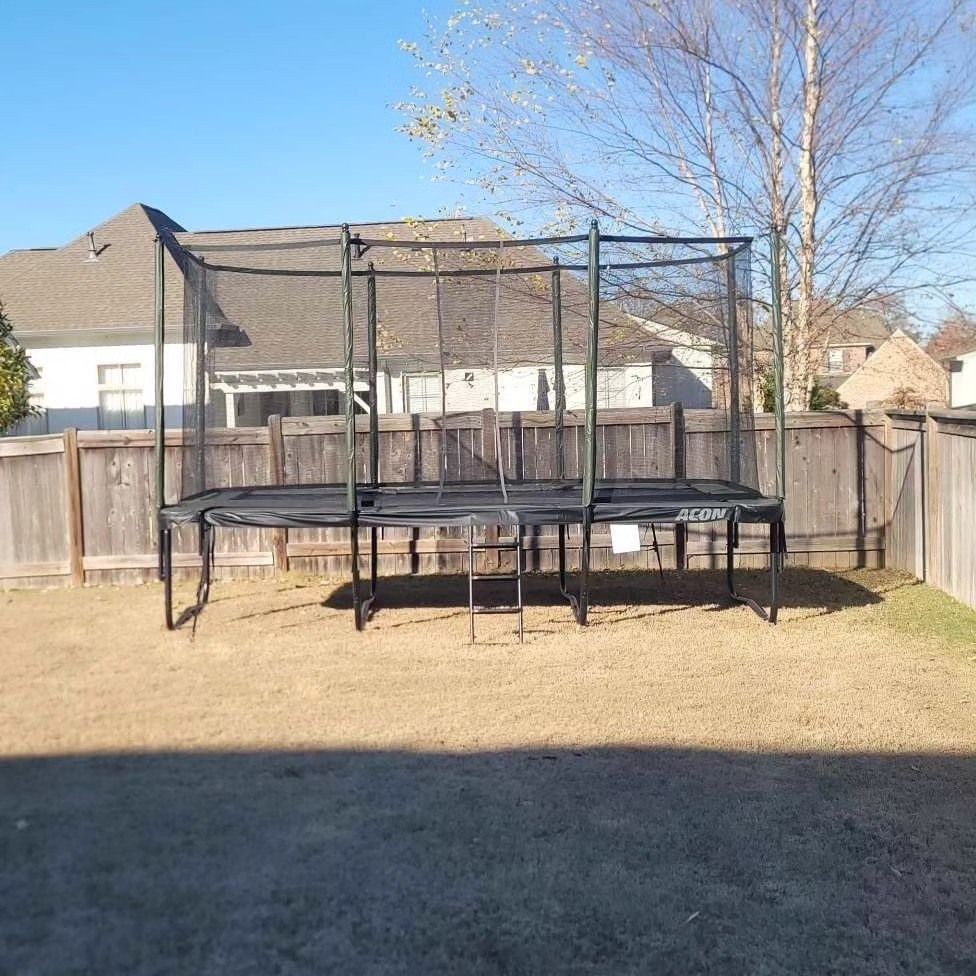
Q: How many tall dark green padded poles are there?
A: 8